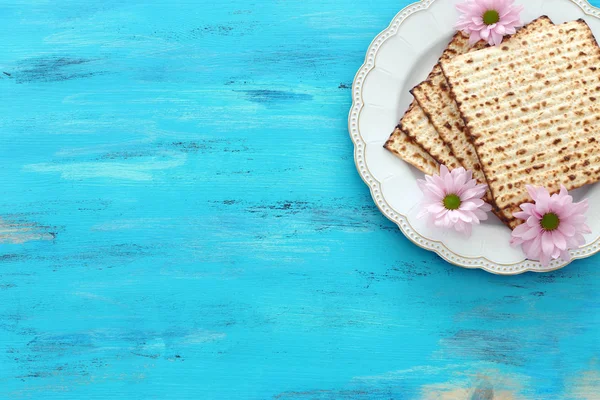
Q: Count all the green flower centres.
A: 3